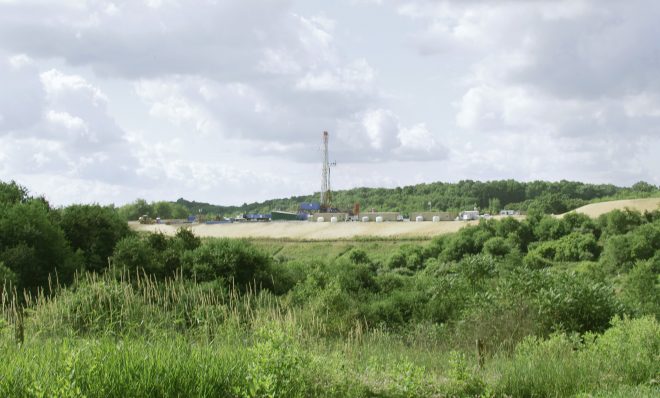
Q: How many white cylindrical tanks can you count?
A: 6